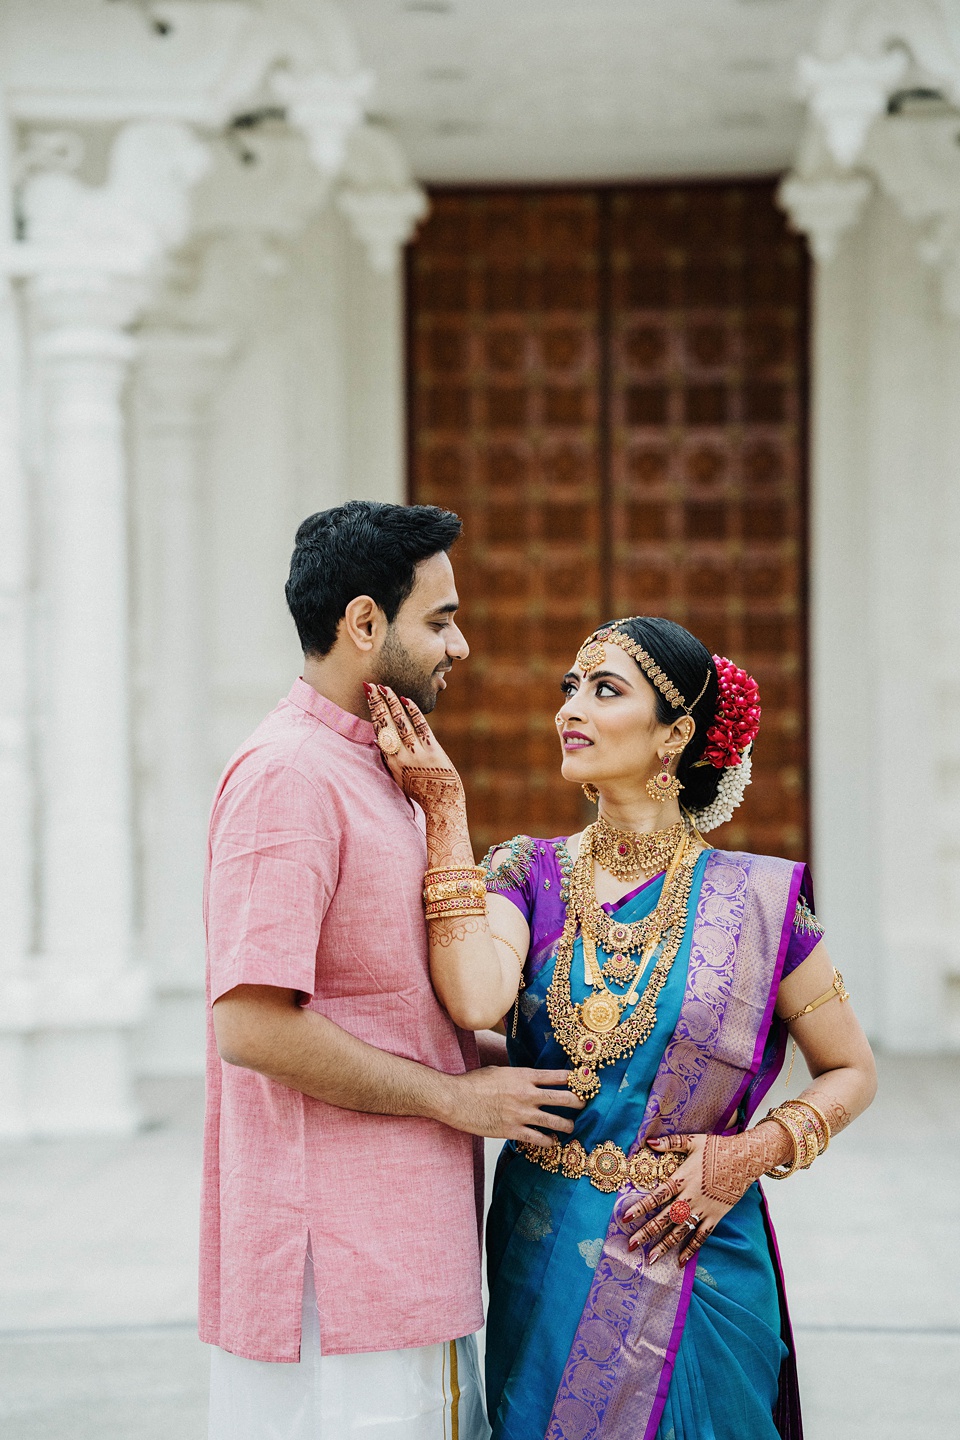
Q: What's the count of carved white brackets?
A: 4